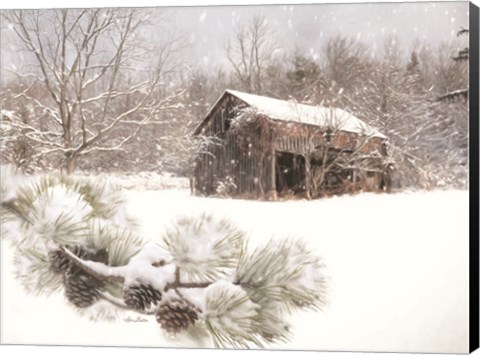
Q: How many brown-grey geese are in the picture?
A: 0